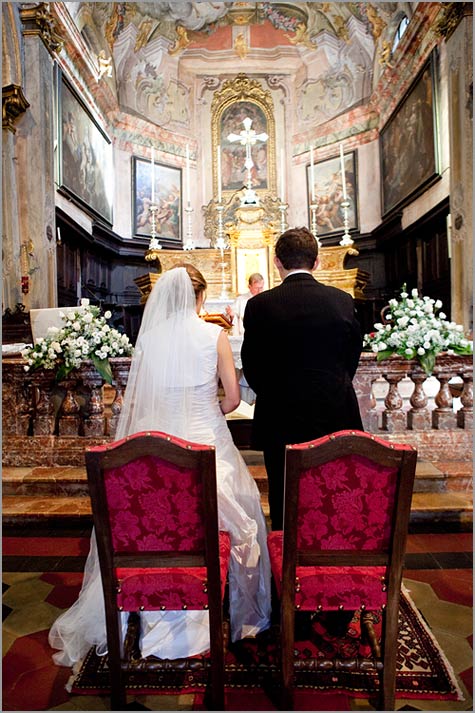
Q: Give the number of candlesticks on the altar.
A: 6